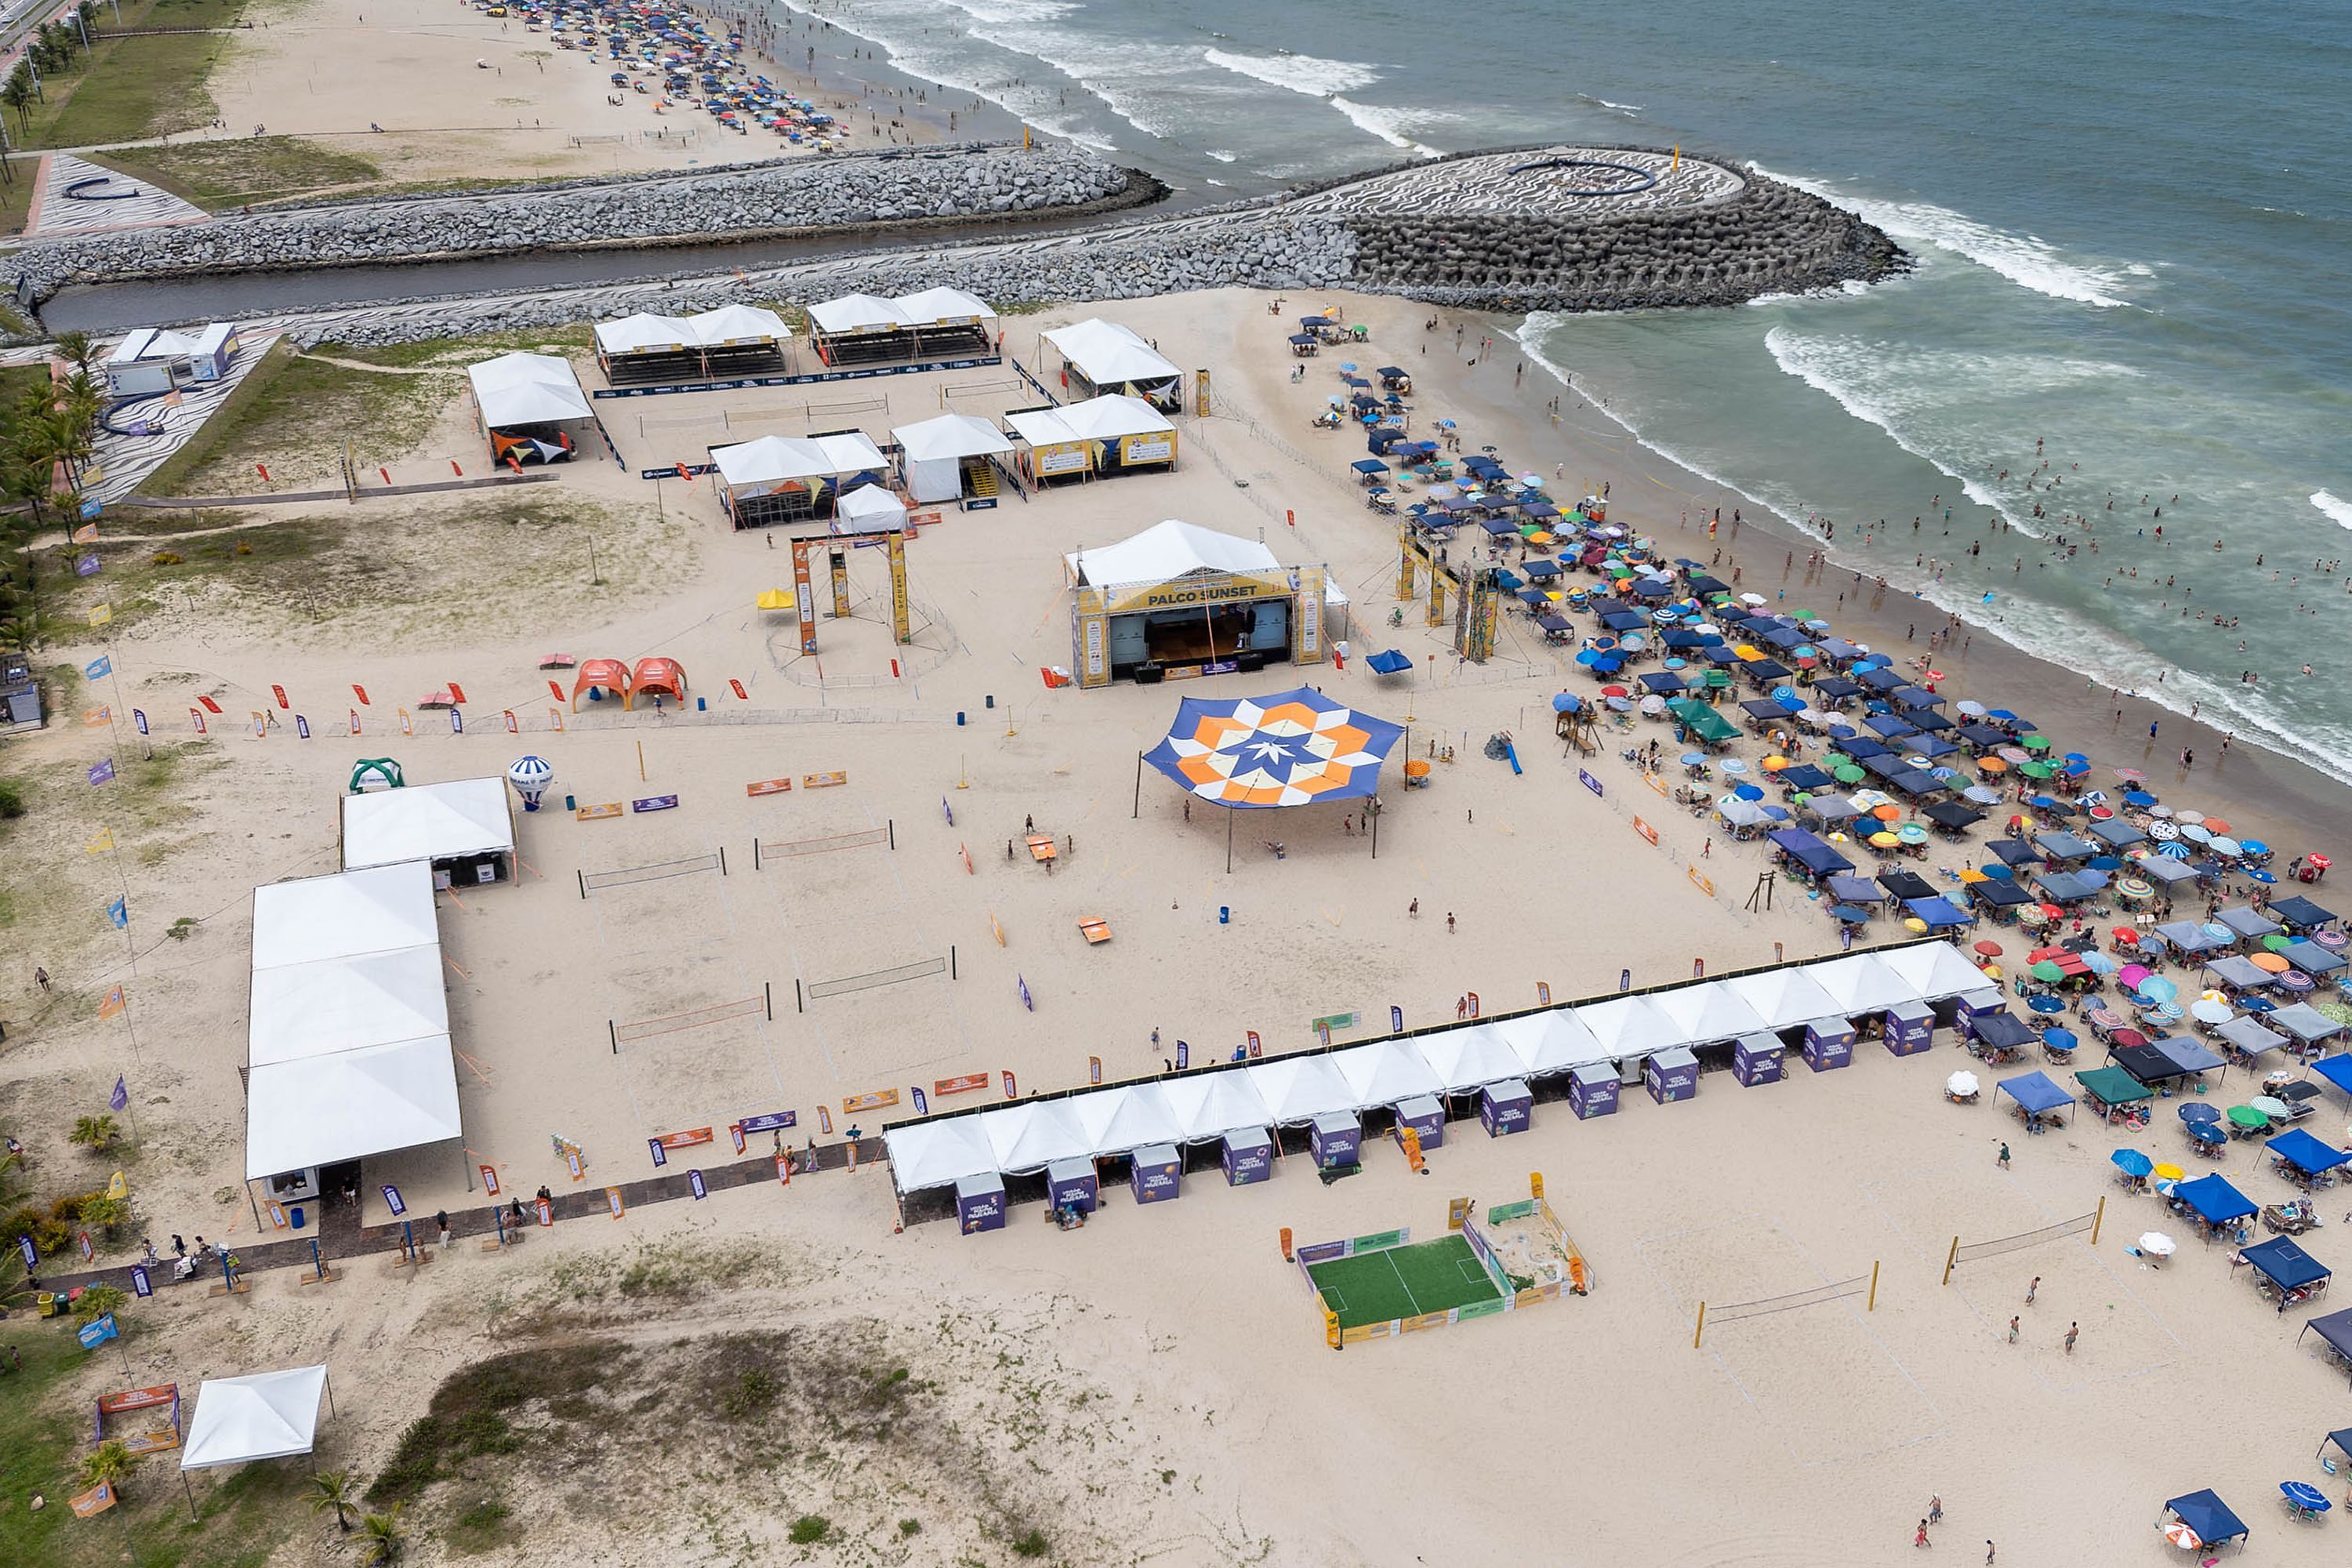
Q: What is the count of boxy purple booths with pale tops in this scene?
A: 13